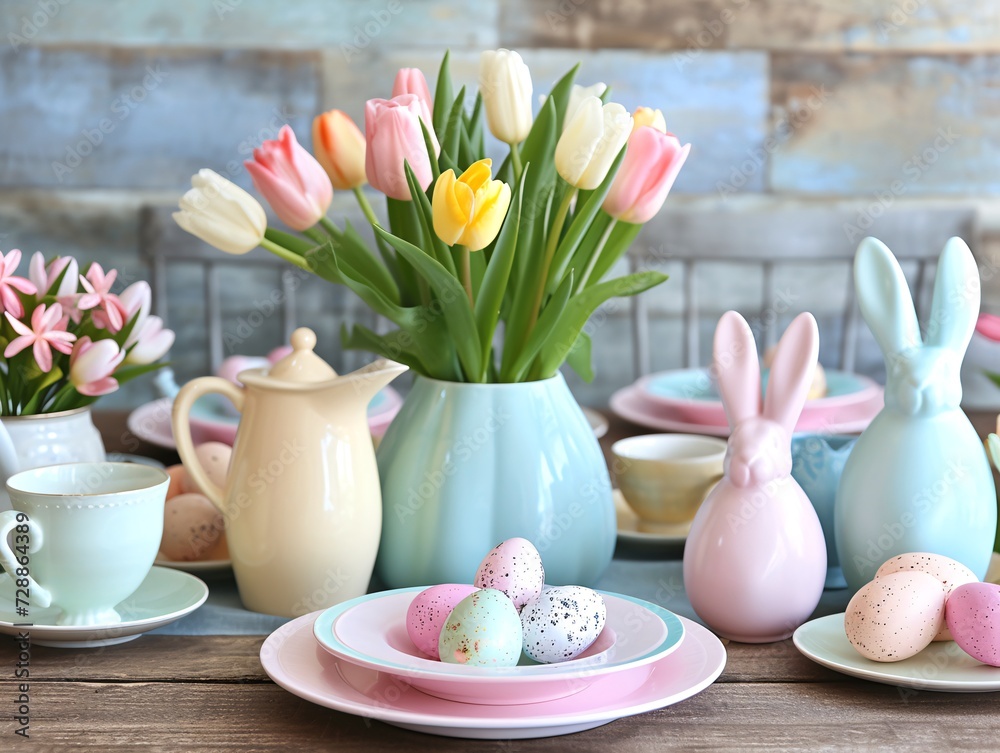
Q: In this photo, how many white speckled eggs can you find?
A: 1